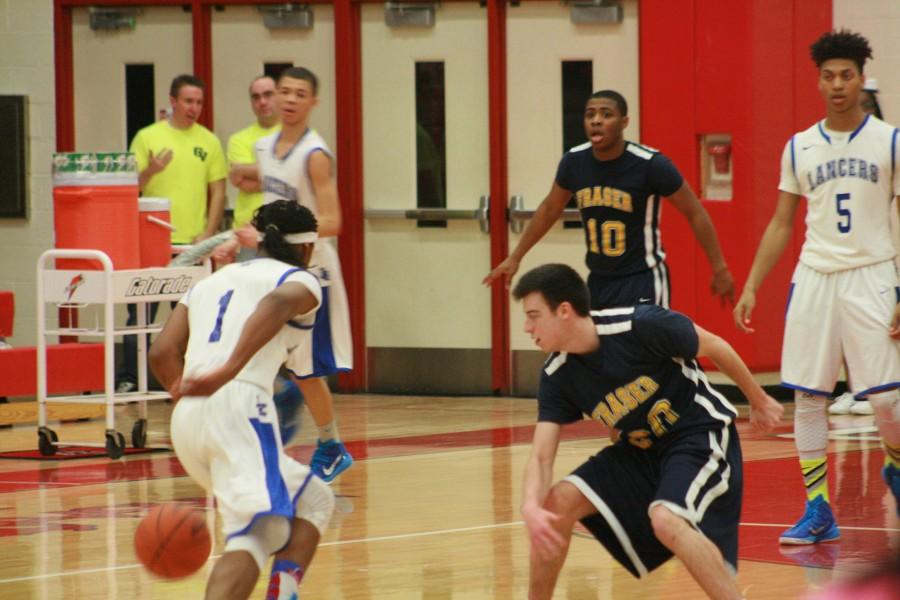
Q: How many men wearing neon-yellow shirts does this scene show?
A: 2